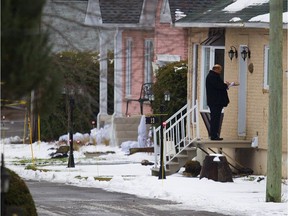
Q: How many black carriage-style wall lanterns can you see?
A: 2